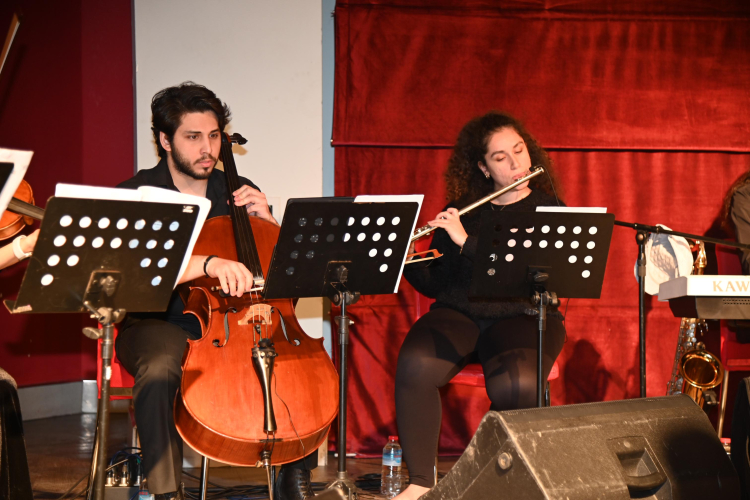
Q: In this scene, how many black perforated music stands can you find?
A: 3